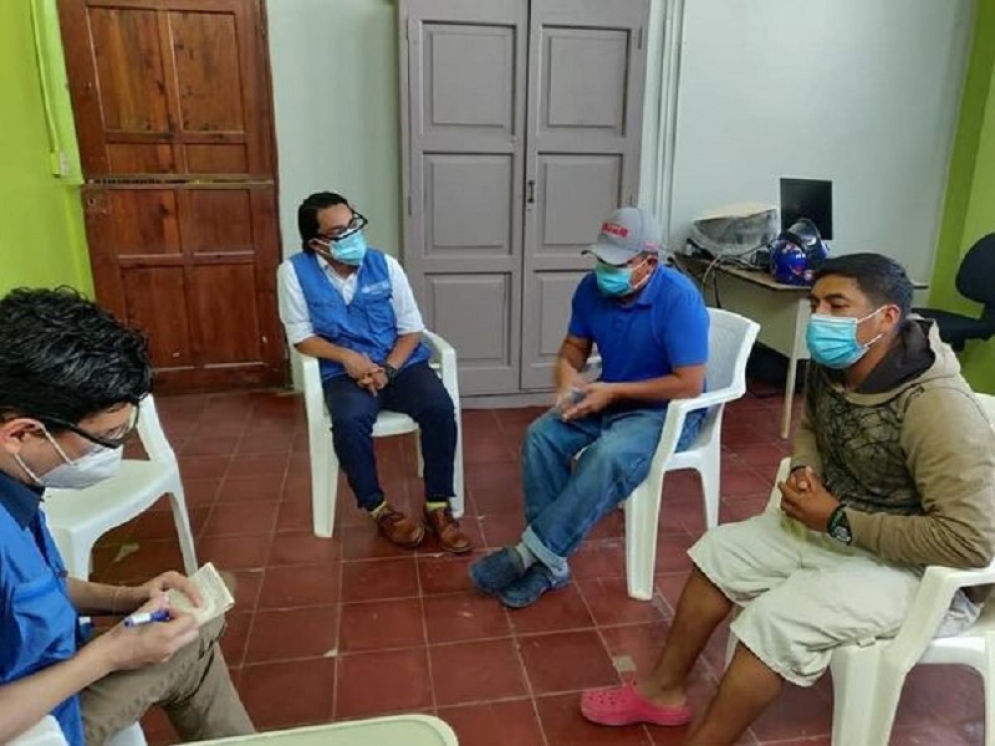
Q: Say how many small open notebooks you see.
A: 1